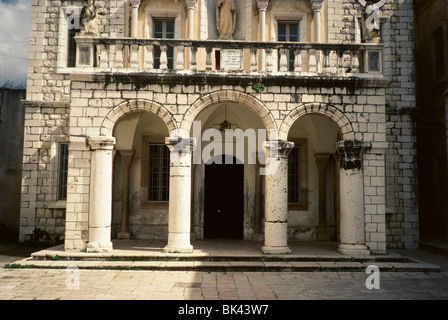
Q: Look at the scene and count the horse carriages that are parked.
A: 0